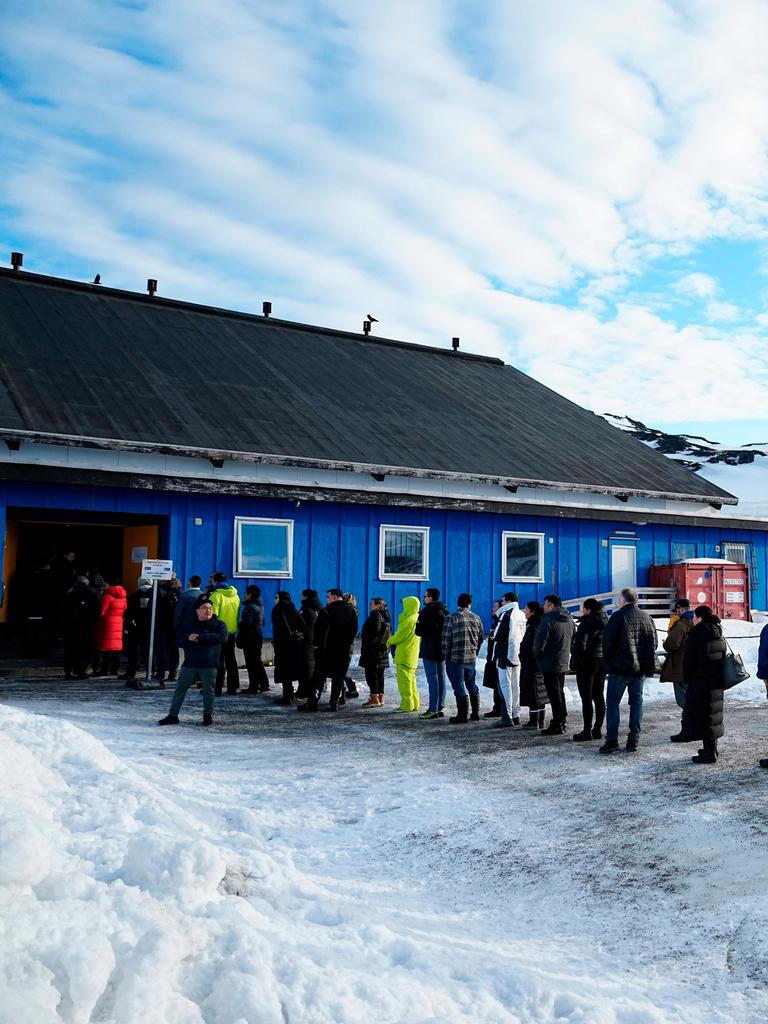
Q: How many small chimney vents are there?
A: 5